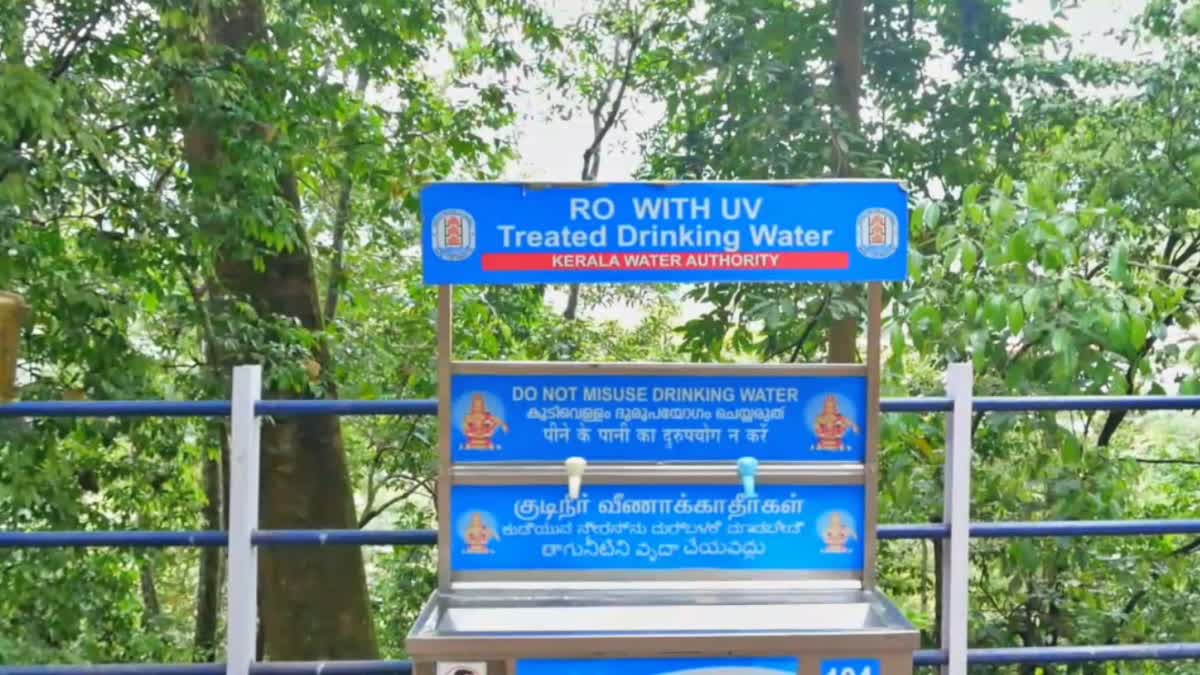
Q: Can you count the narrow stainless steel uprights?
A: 2